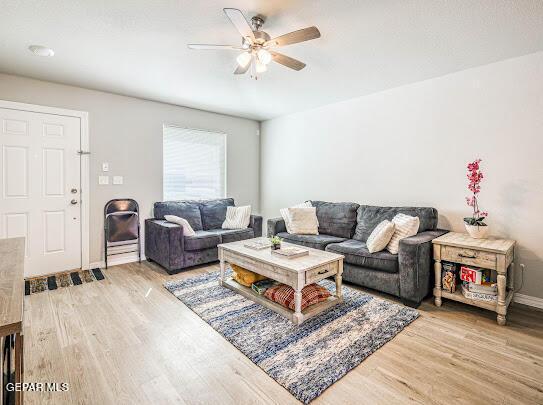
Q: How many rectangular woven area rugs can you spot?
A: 1